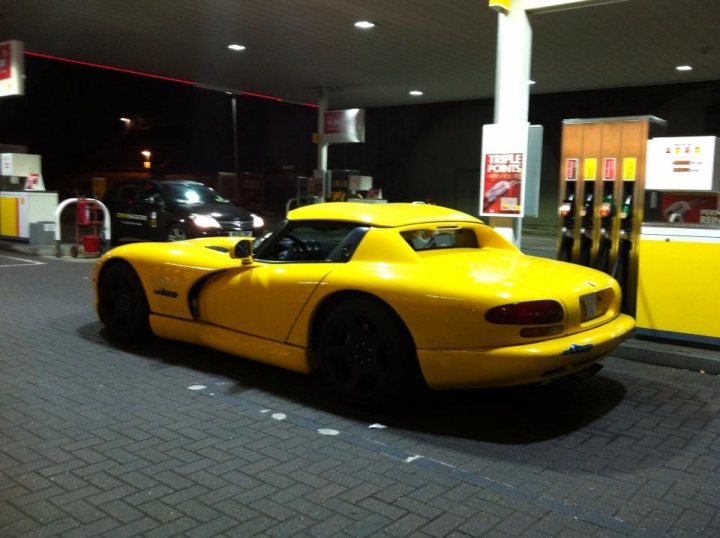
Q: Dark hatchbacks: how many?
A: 1